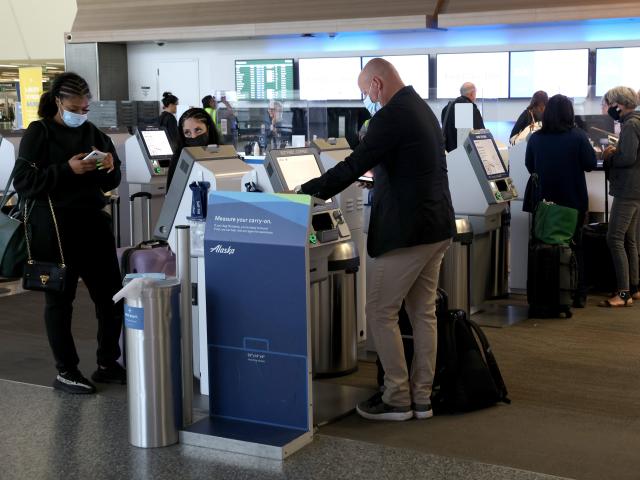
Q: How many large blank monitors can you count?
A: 5